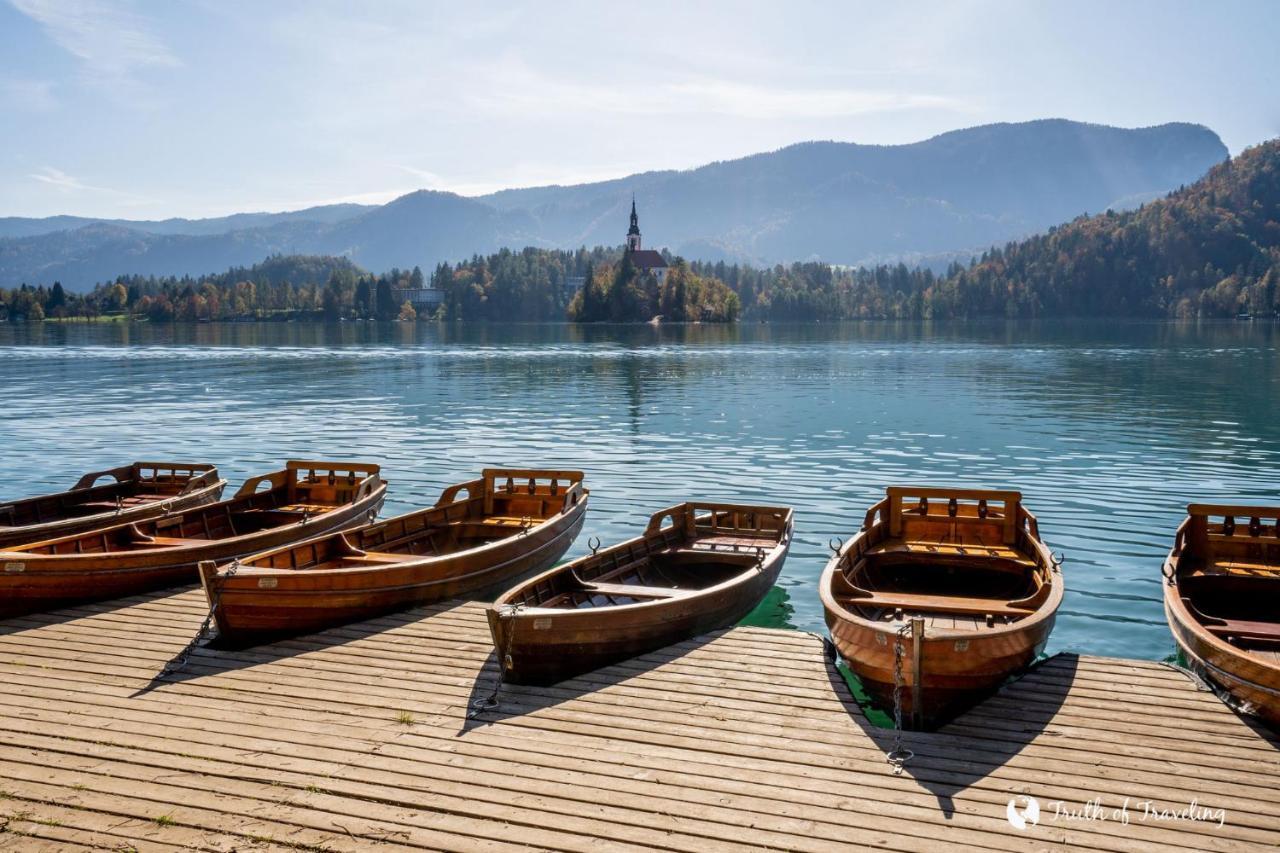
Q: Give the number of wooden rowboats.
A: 6